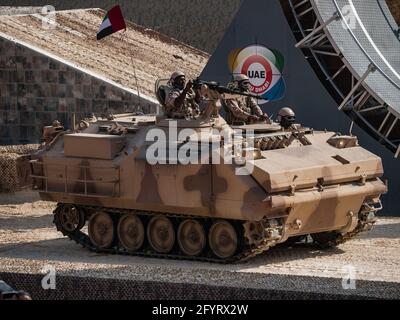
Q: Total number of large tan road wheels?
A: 5